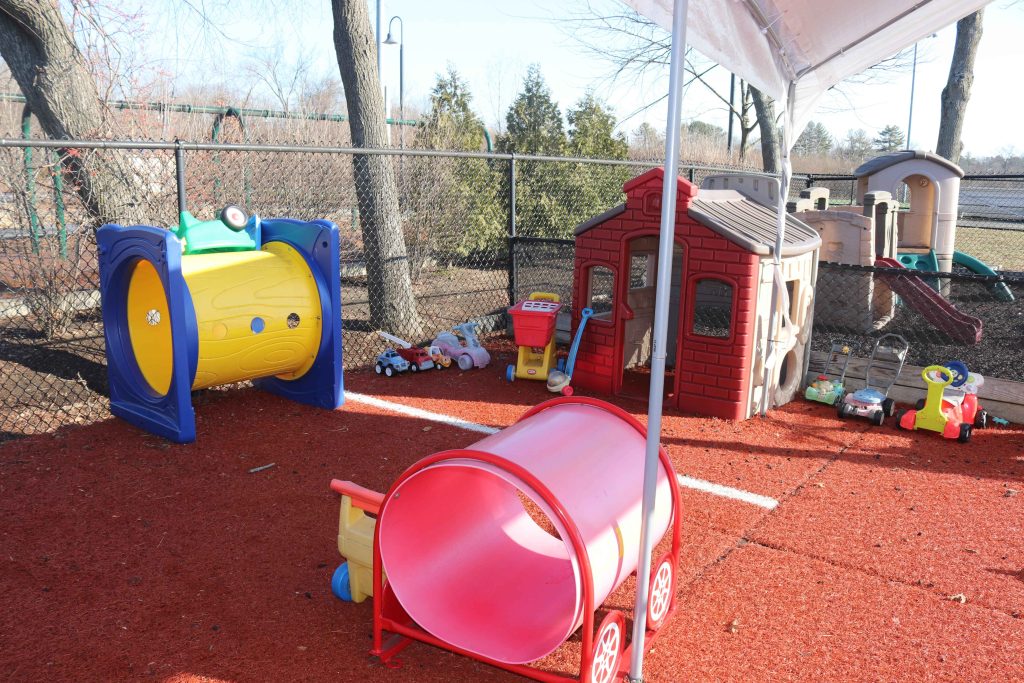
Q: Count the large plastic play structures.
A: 4